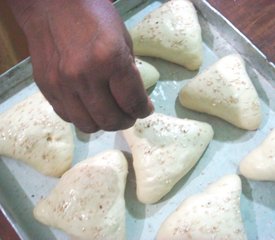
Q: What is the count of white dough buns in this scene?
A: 8